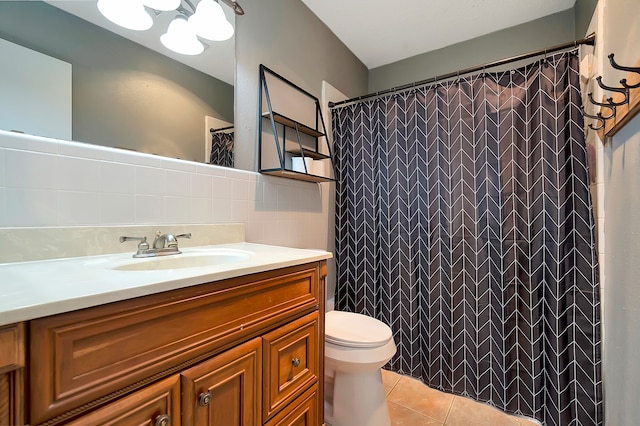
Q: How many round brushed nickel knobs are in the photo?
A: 3